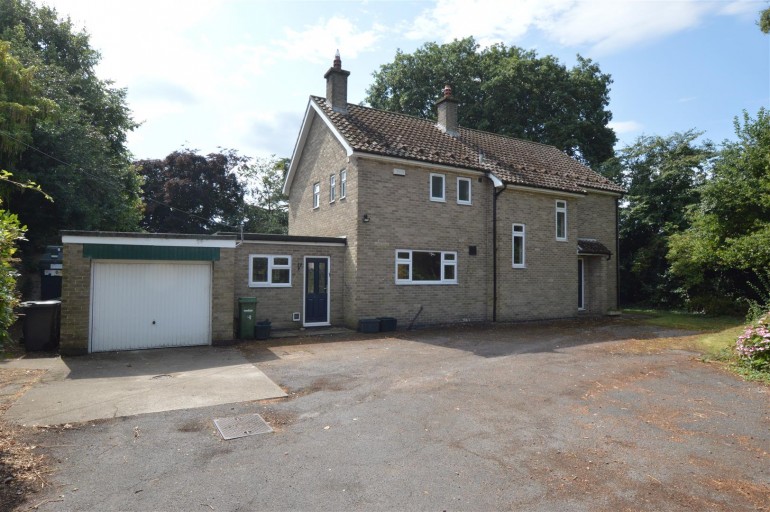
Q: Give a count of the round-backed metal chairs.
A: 0